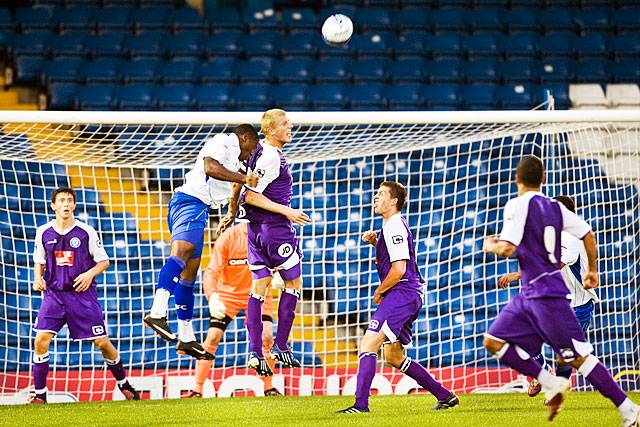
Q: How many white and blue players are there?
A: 2